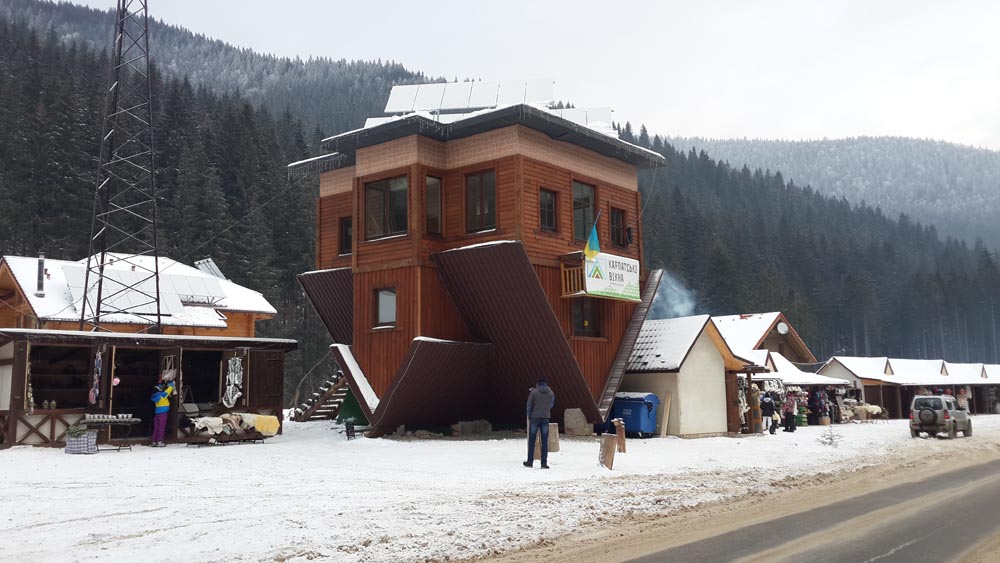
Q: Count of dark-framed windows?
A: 9